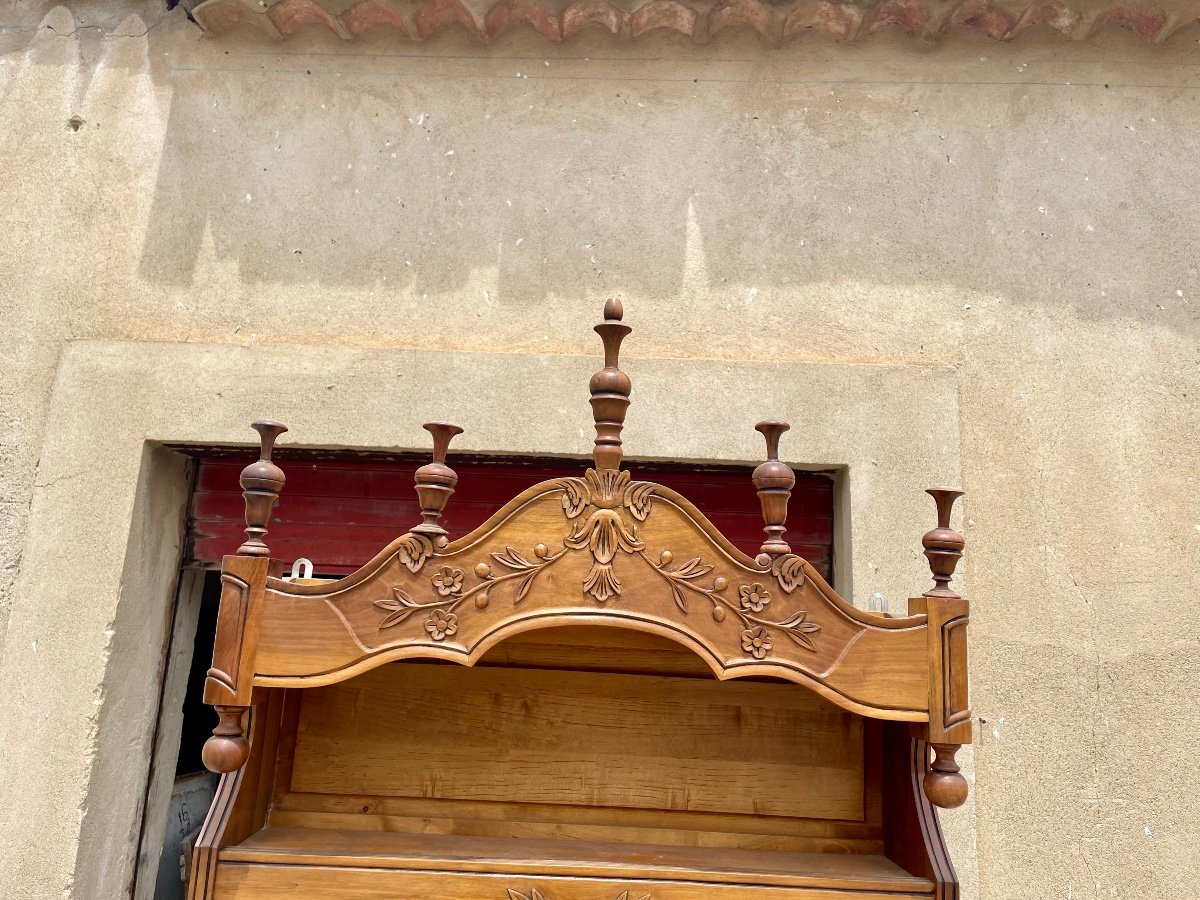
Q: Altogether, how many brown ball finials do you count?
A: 2